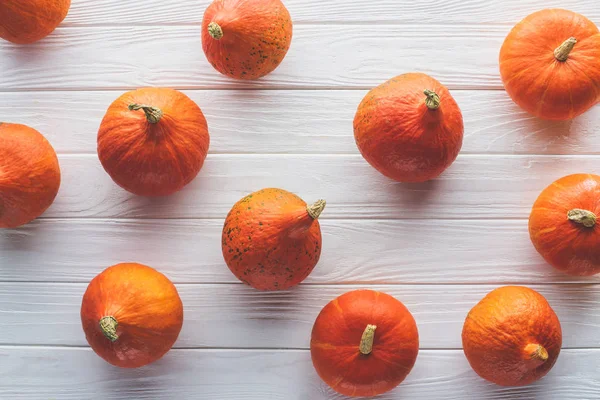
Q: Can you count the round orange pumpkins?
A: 11